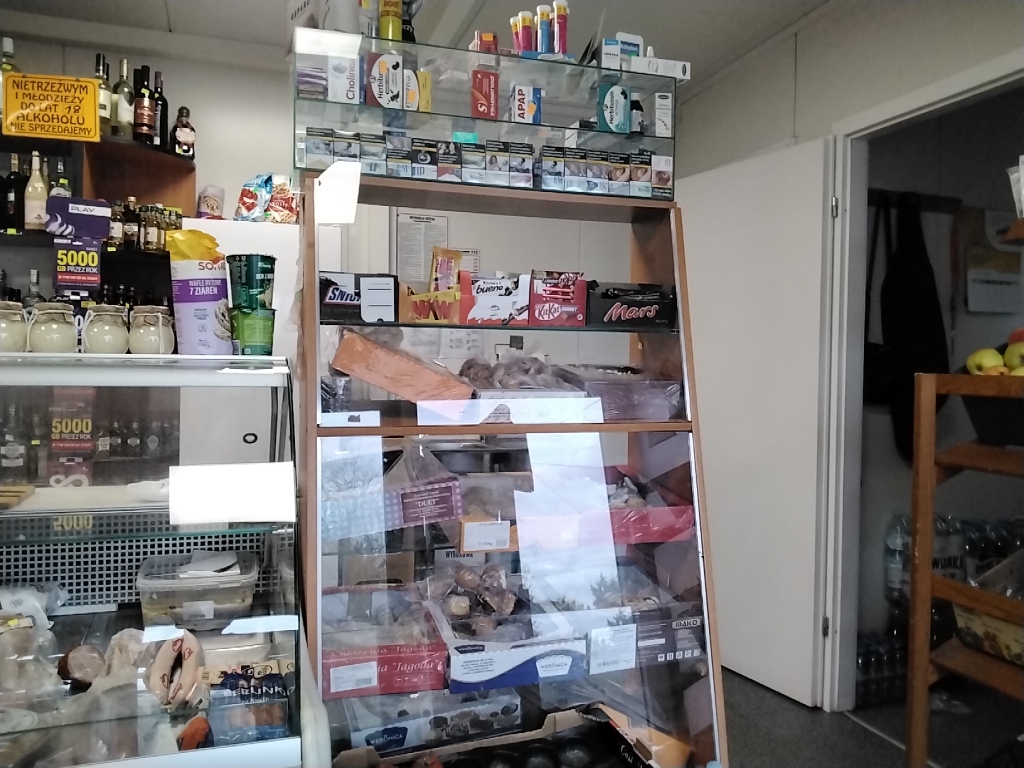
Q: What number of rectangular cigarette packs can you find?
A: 15